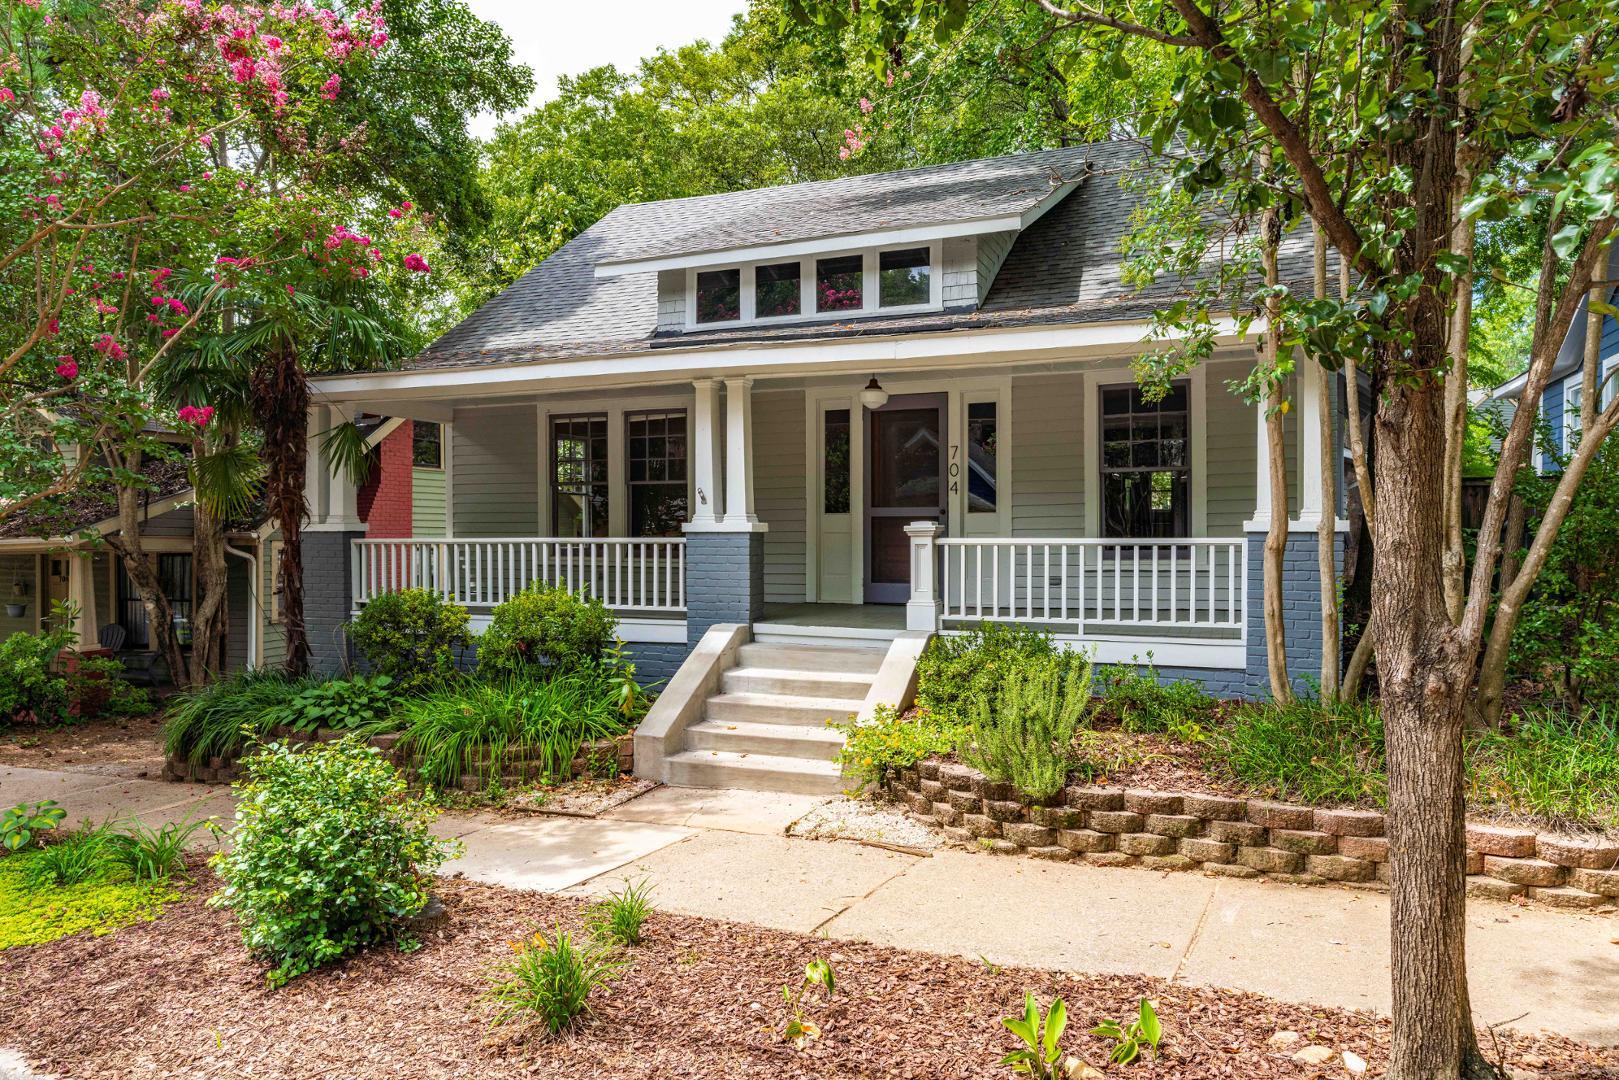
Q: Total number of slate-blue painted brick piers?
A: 3